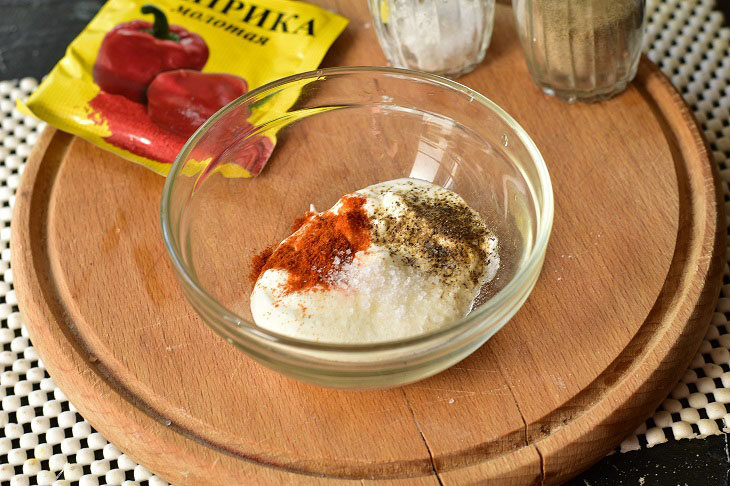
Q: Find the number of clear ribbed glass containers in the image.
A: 2